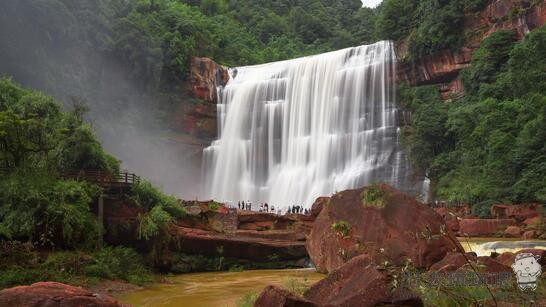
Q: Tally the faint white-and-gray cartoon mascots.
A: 1